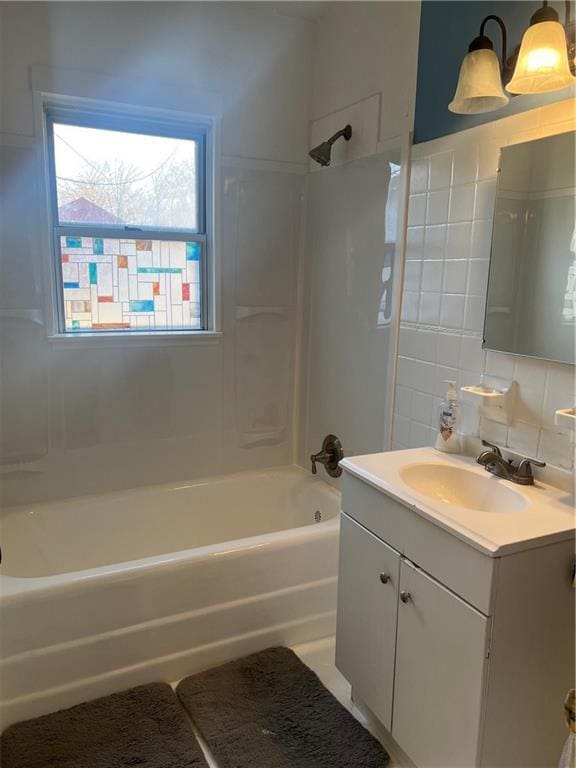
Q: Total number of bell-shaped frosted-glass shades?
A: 2